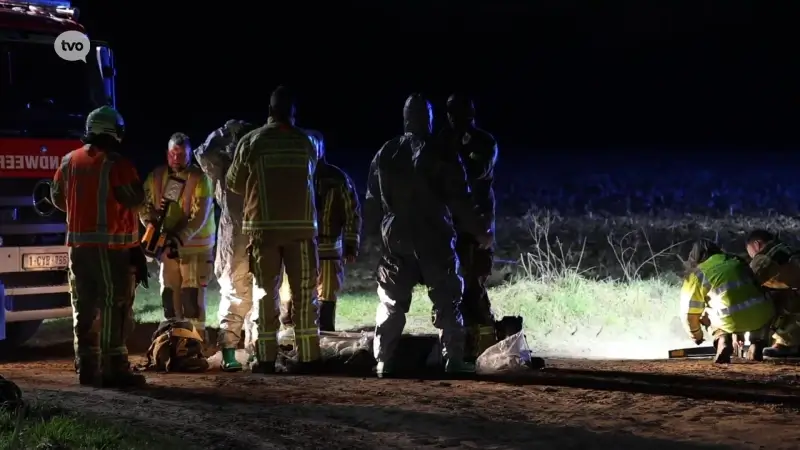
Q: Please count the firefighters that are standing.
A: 7